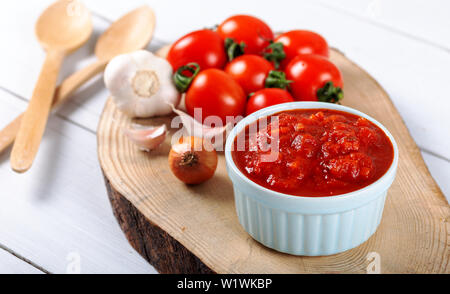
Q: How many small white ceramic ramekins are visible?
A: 1